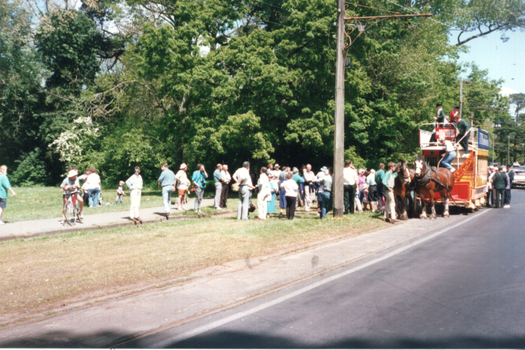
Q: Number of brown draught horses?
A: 2